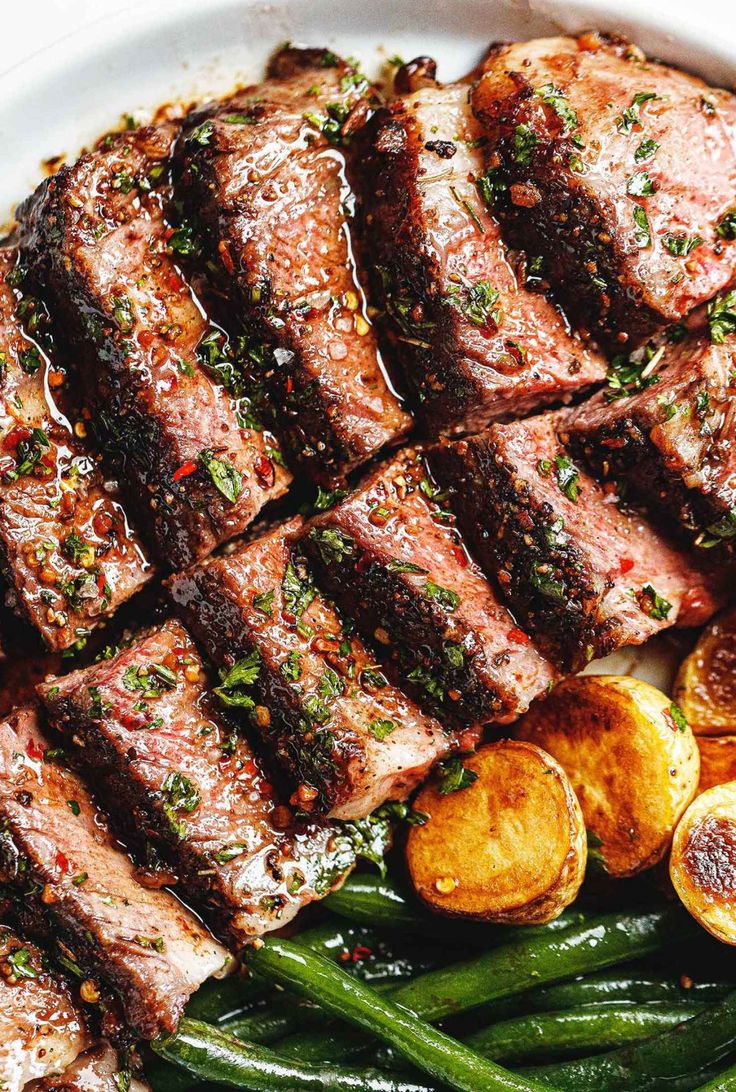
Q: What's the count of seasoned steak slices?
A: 12